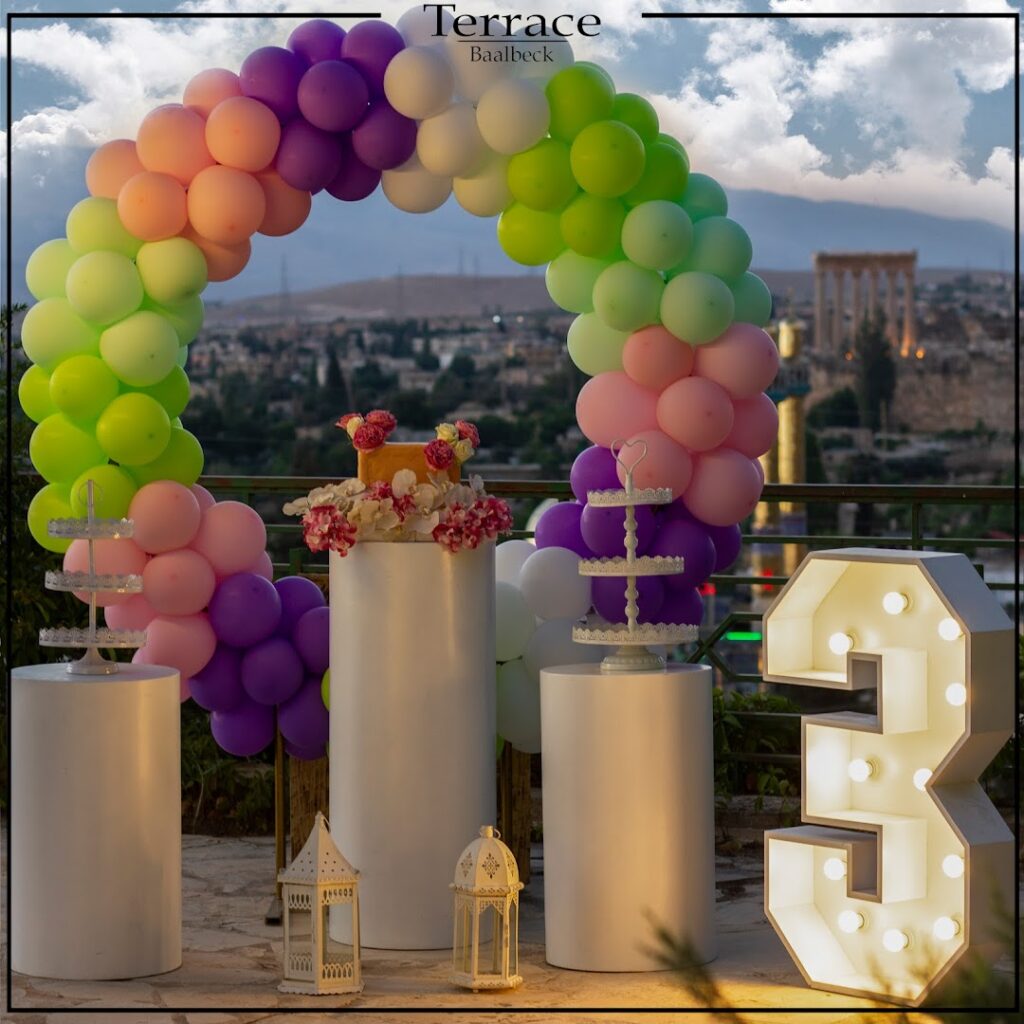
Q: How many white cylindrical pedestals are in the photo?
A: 3